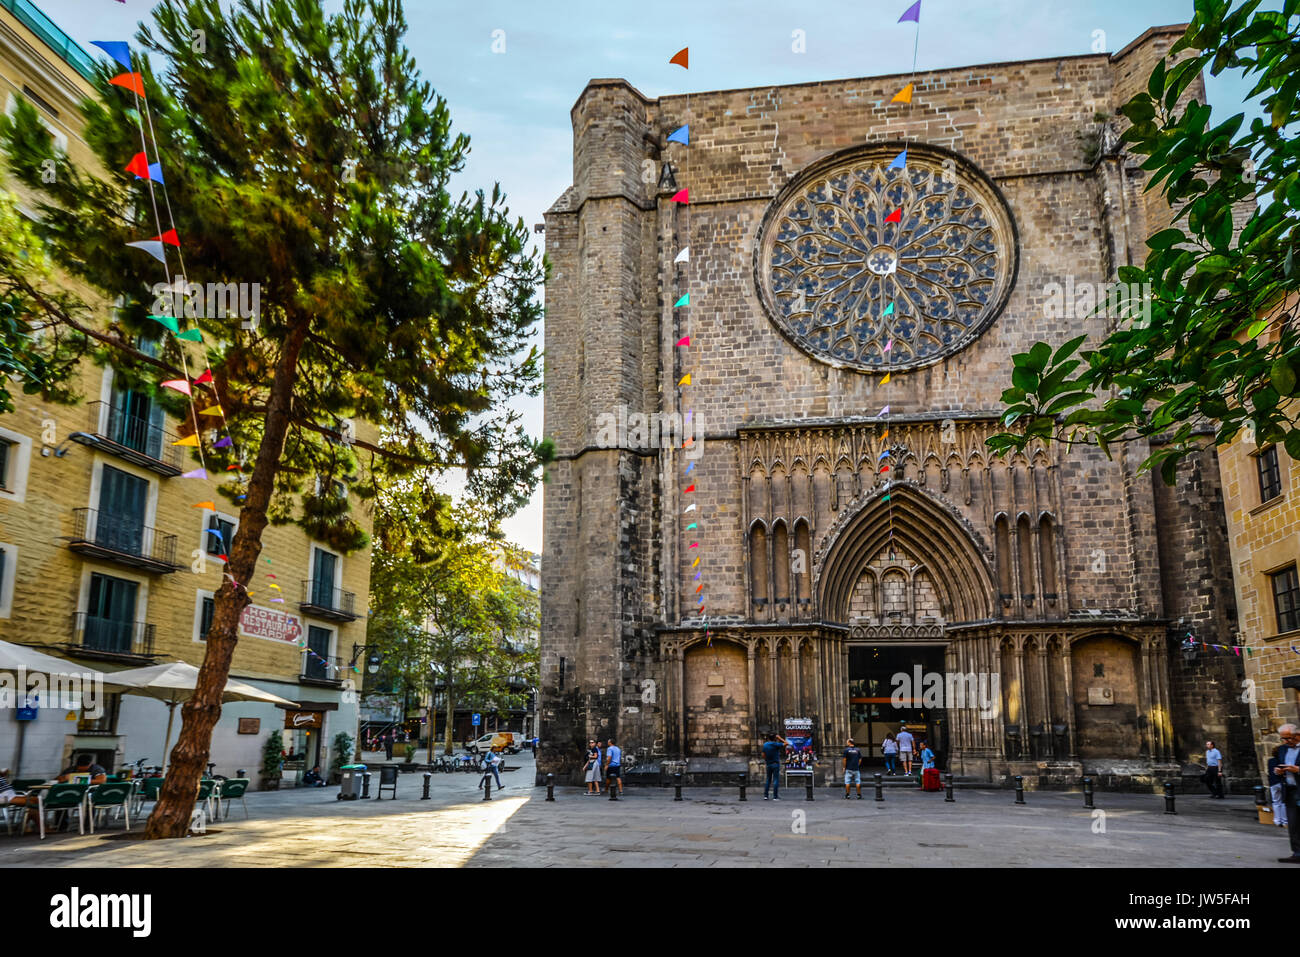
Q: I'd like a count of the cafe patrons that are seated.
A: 2